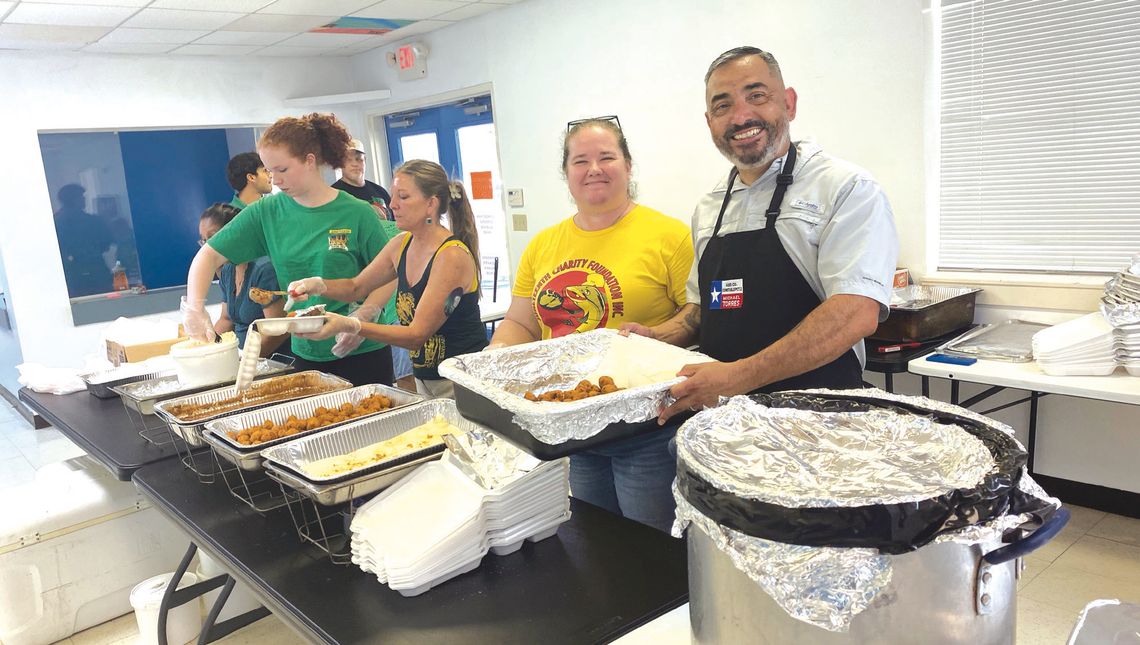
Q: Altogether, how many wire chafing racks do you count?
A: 4